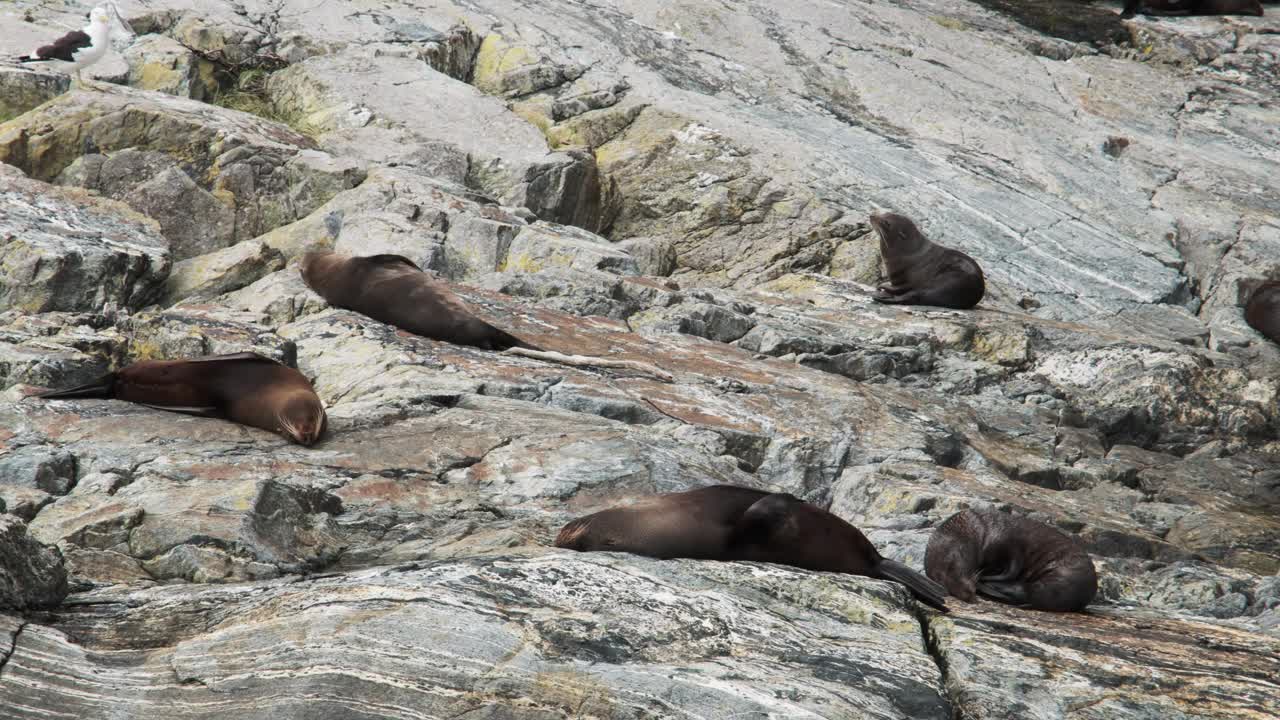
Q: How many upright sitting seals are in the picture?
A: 1